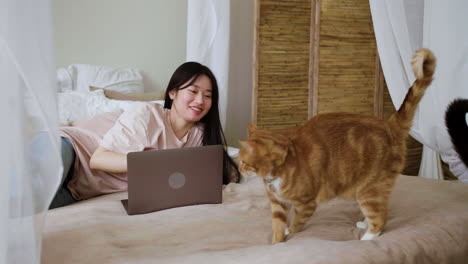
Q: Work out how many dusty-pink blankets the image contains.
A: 1